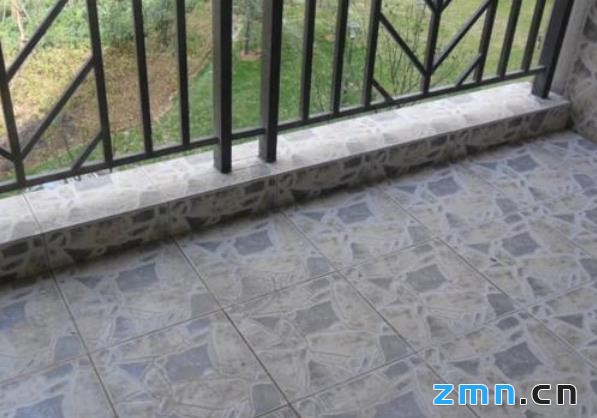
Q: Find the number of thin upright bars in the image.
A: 11